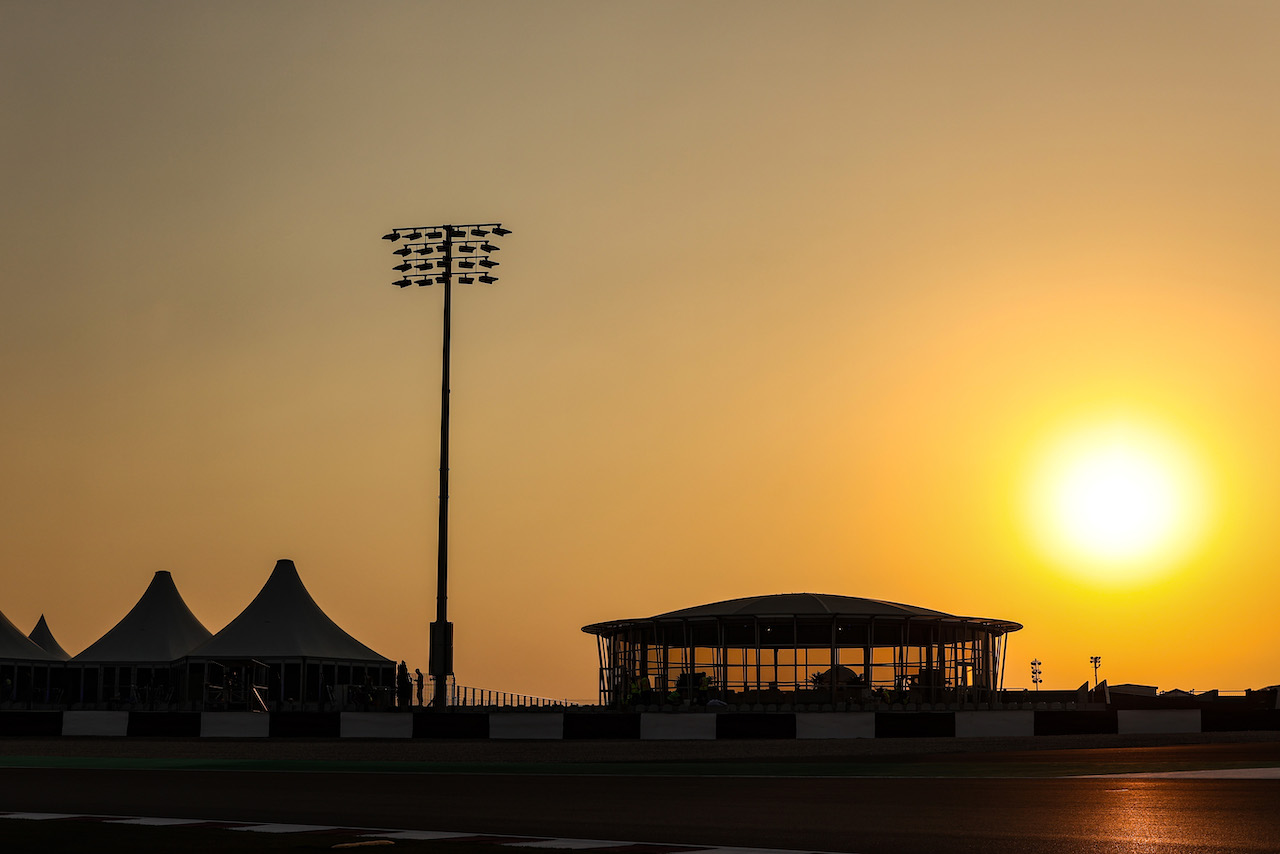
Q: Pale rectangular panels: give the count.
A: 8